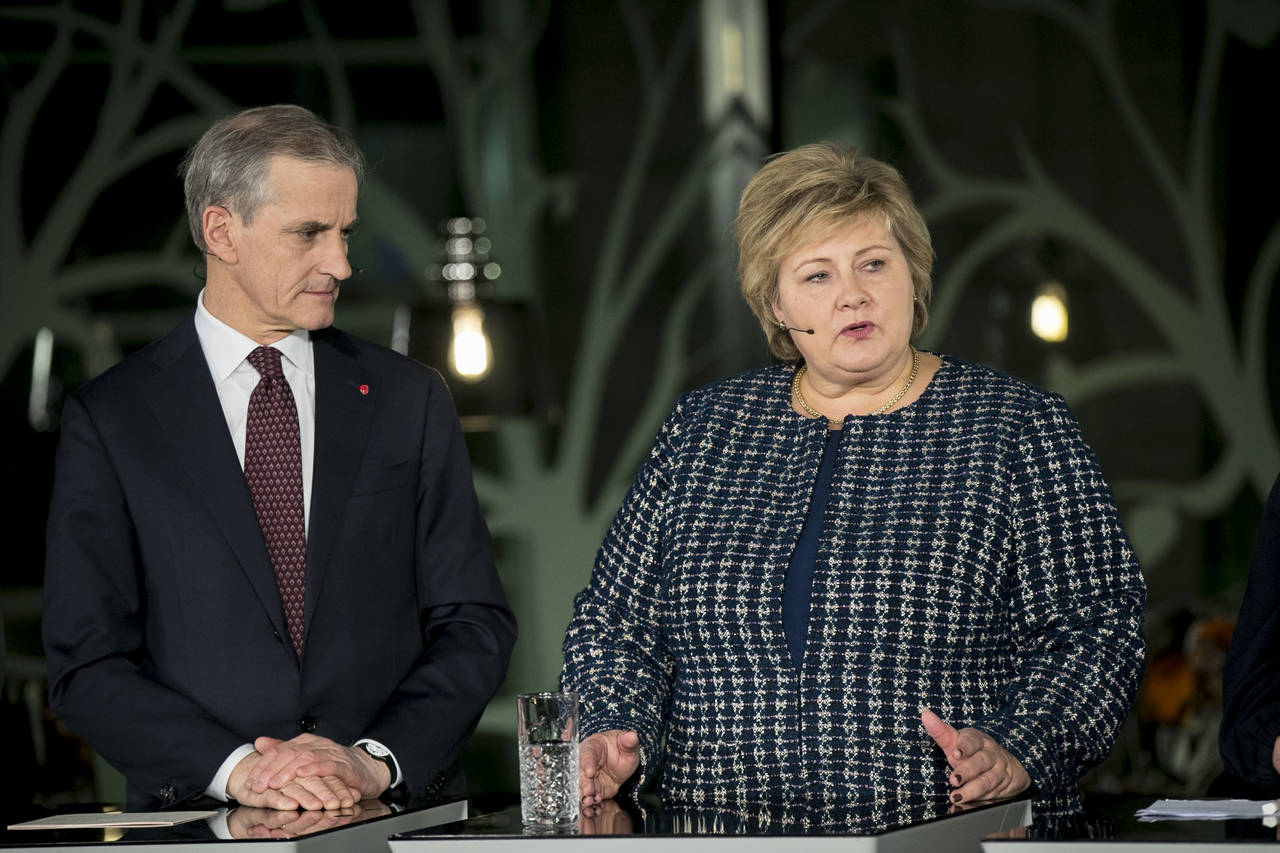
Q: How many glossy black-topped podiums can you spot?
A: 3